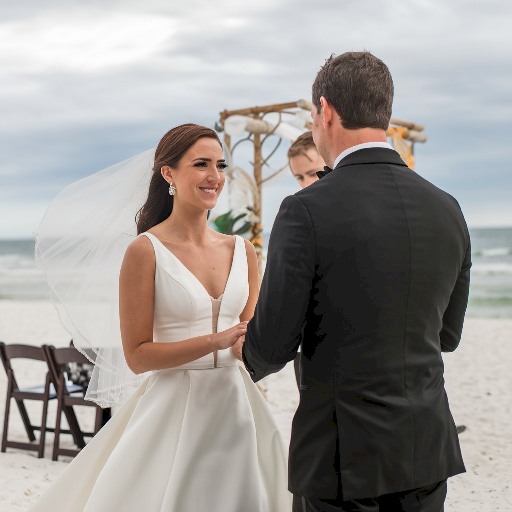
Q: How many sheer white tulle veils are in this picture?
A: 1